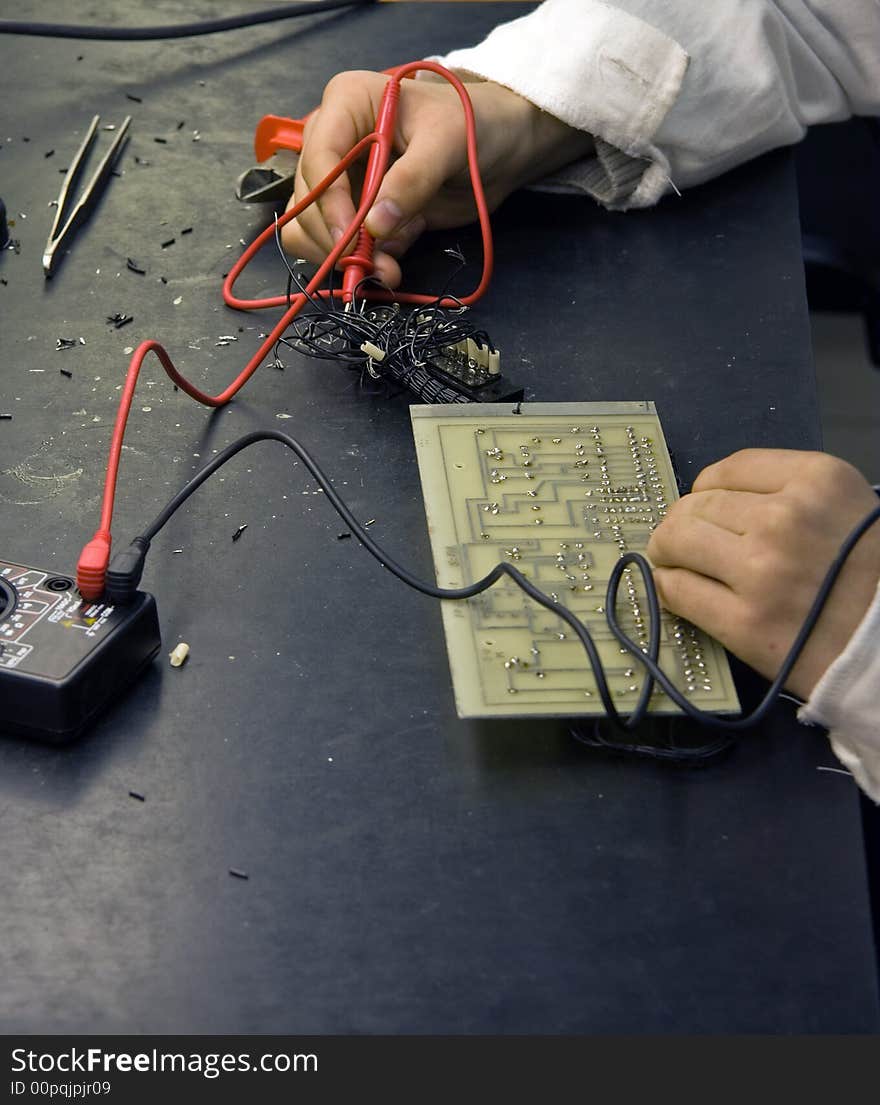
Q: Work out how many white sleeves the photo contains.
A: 2